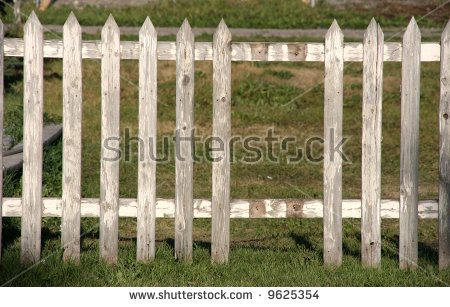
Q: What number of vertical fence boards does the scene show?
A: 11